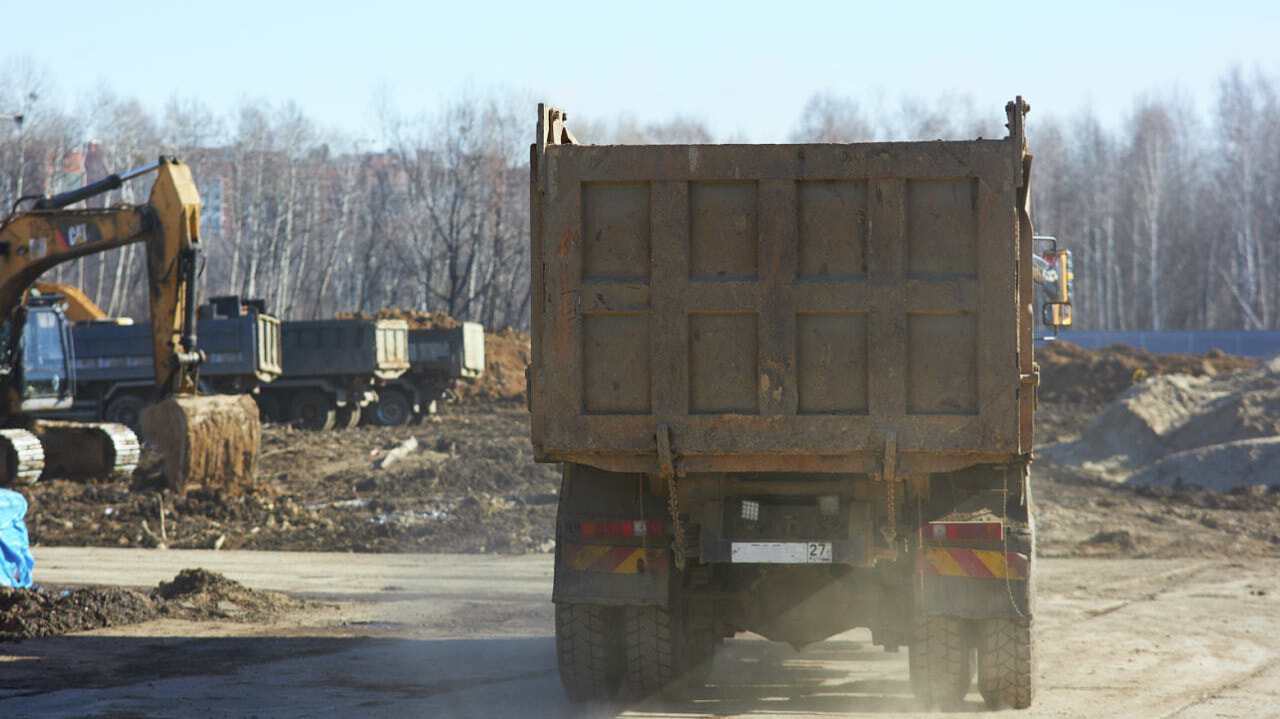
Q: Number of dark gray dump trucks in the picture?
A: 3